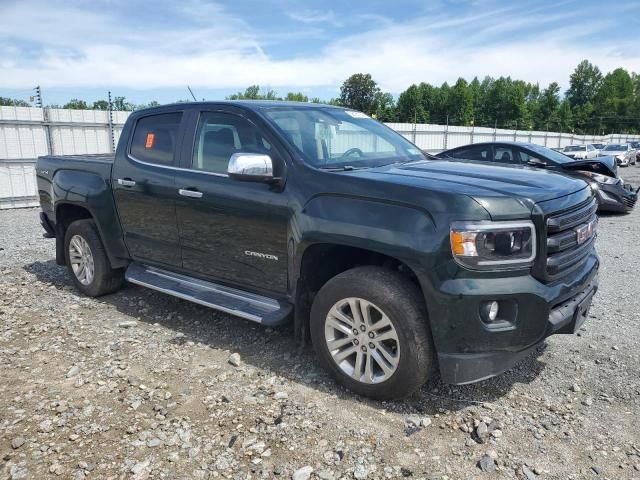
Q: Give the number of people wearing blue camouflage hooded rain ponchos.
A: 0